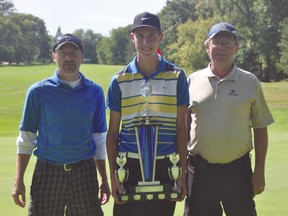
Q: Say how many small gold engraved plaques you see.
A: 5